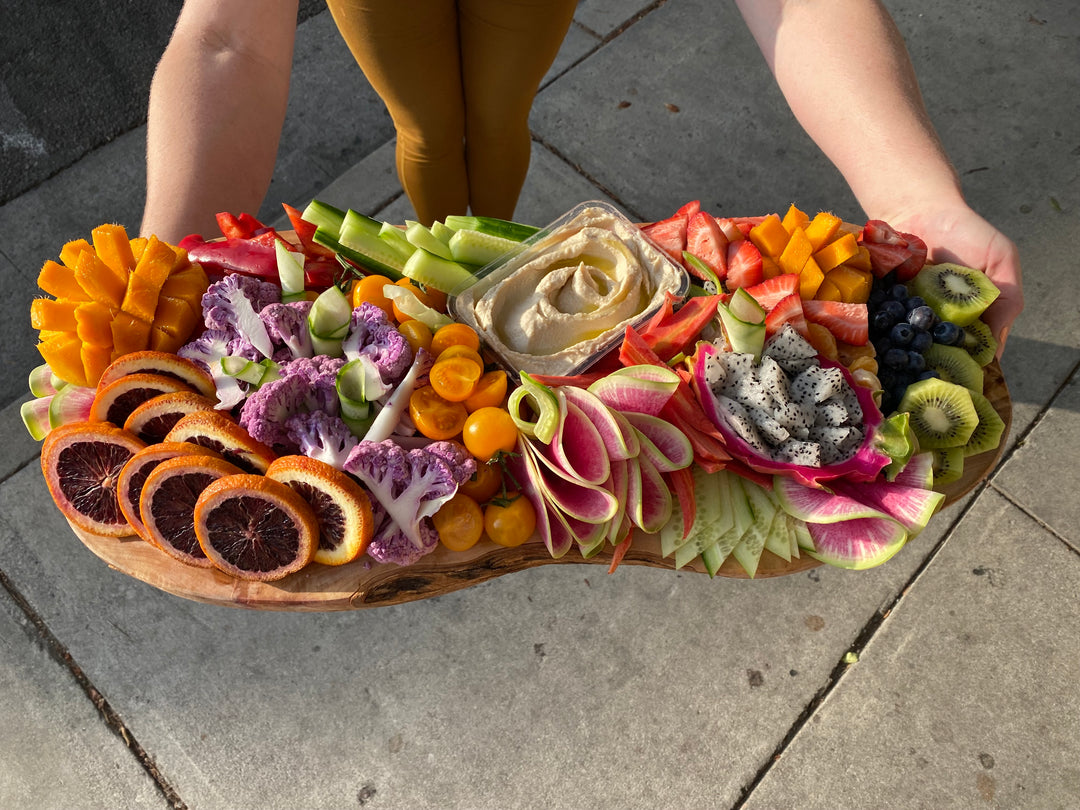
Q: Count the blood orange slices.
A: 9